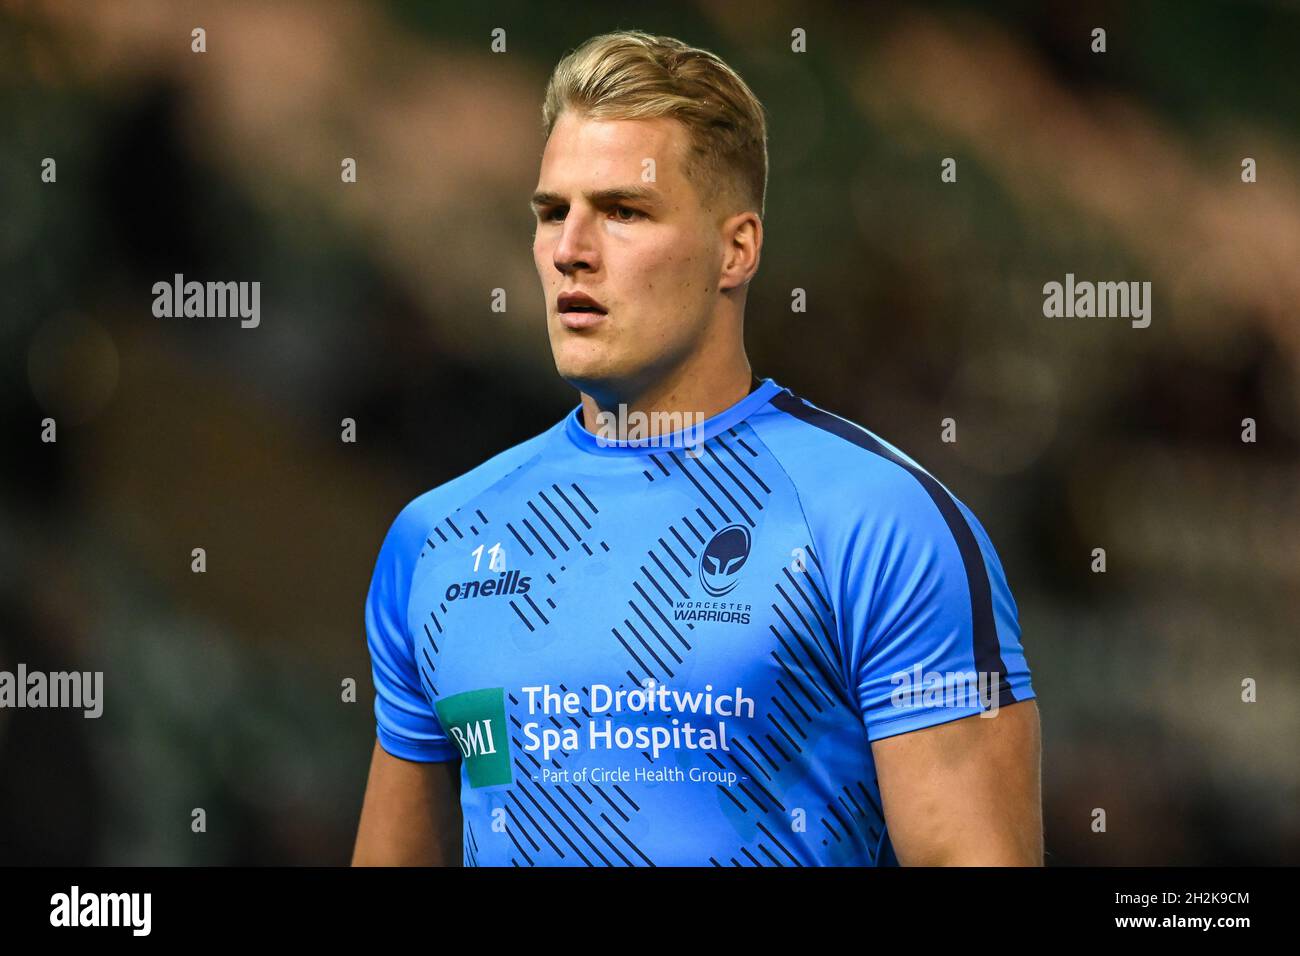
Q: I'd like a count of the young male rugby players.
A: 1